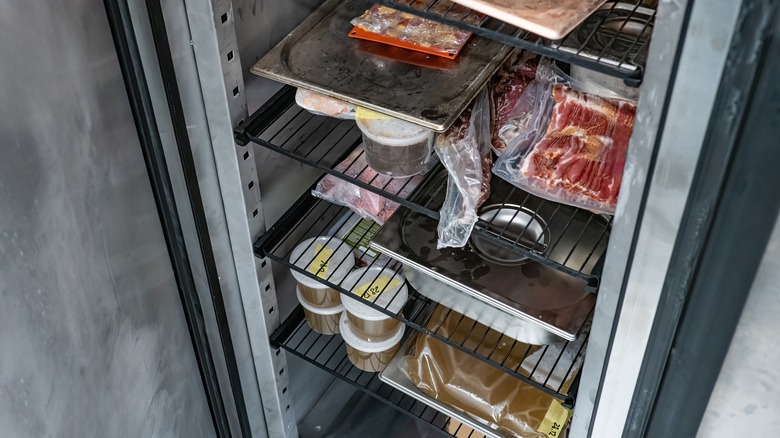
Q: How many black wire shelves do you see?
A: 4